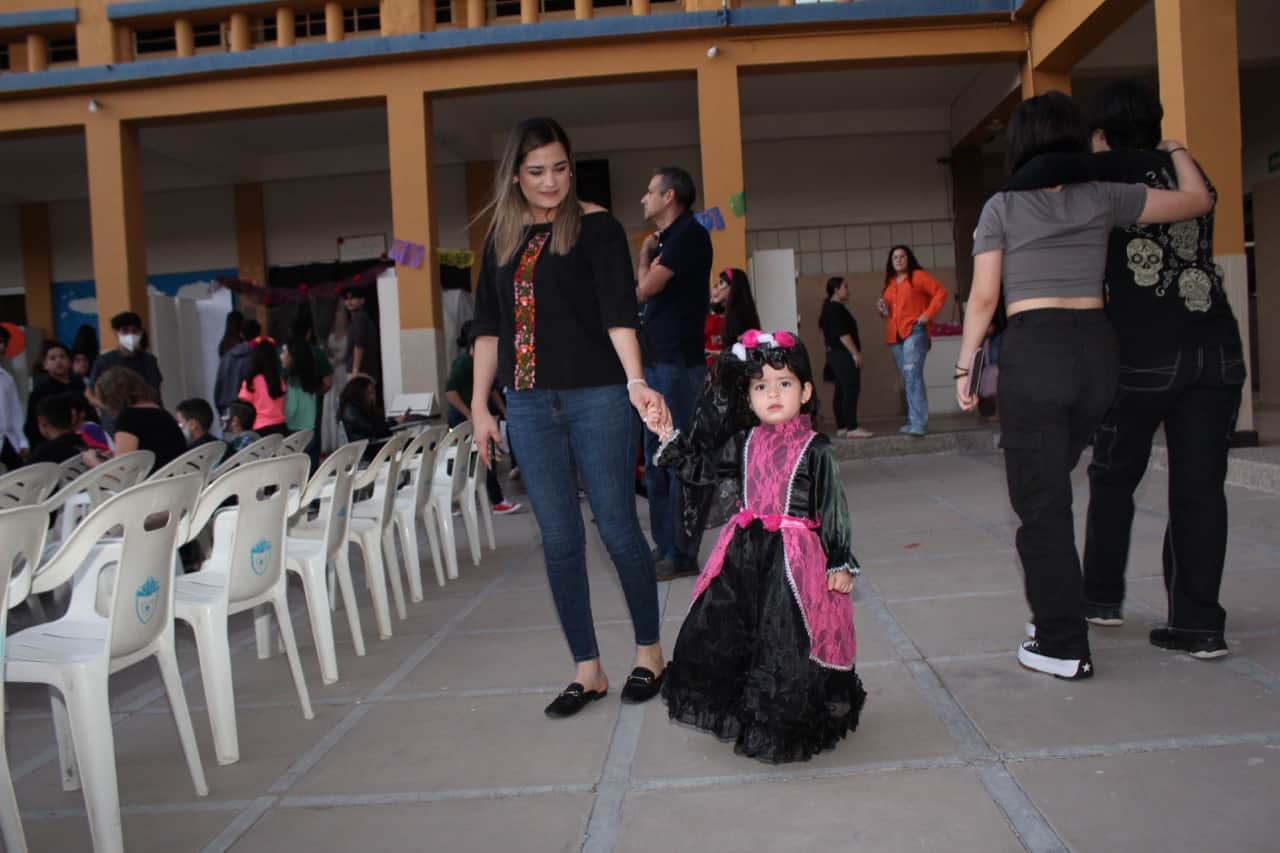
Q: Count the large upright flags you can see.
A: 0